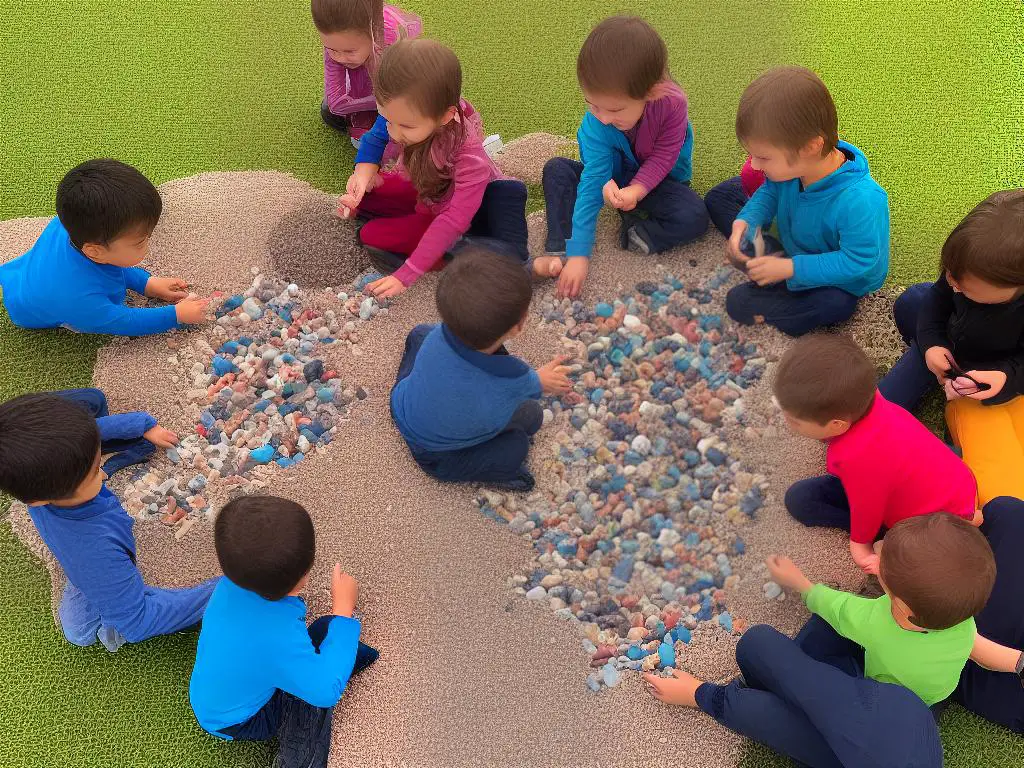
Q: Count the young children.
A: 11